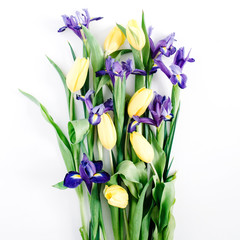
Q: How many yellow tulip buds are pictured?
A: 7